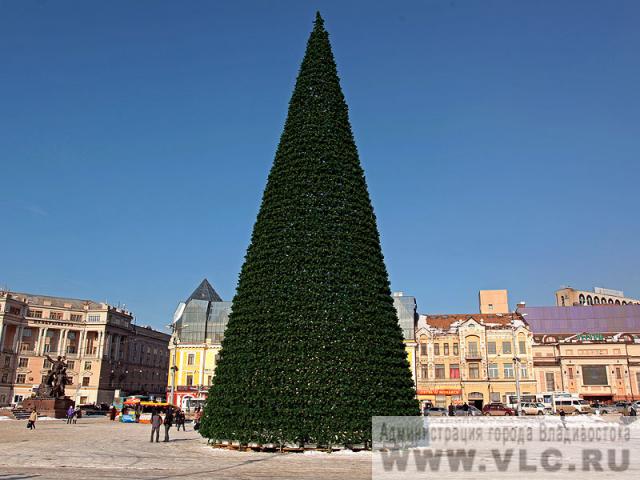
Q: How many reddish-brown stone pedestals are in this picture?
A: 1